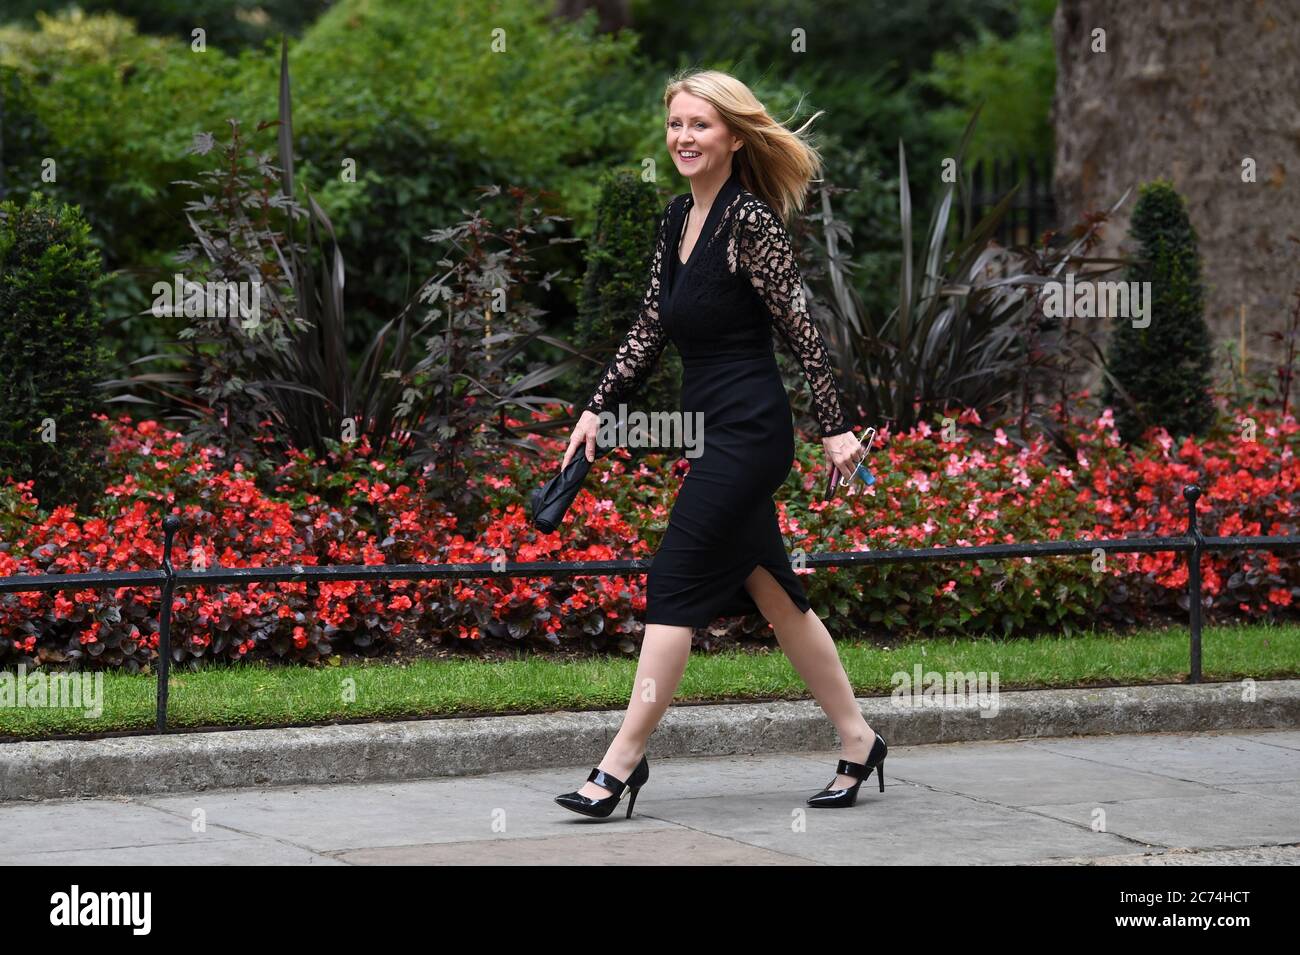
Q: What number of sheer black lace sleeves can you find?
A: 2